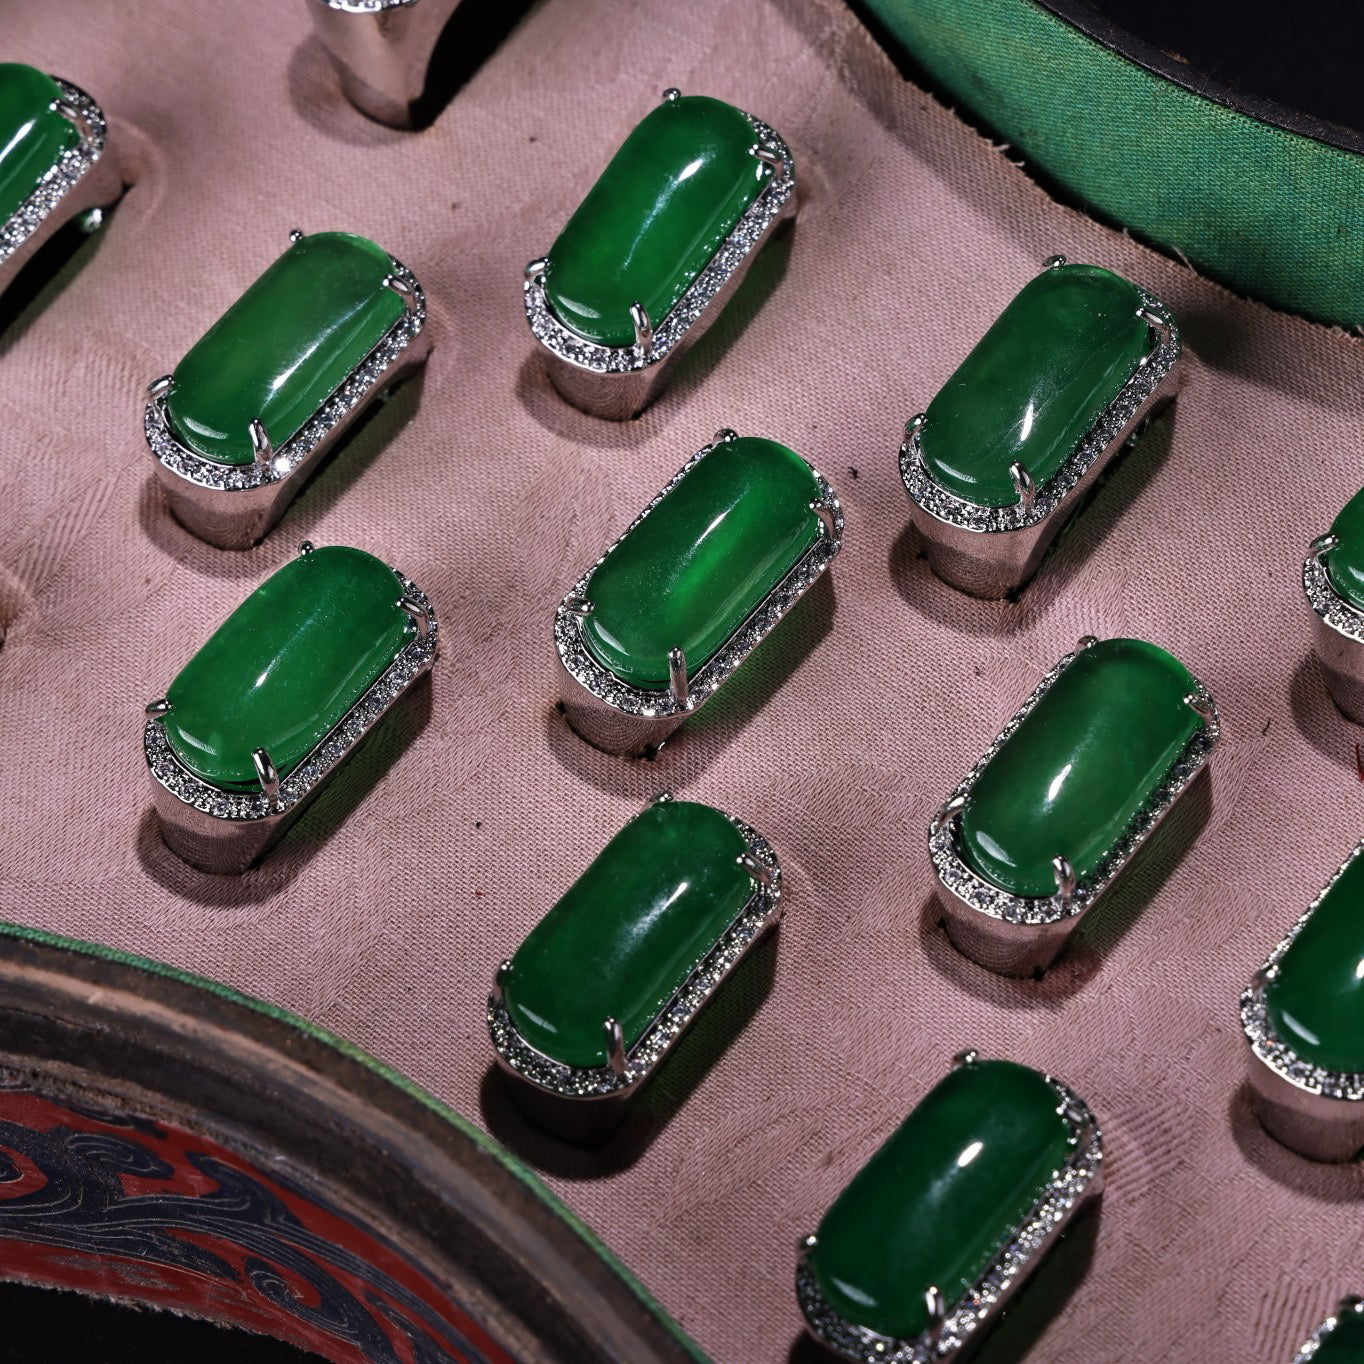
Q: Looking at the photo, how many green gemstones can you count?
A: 12